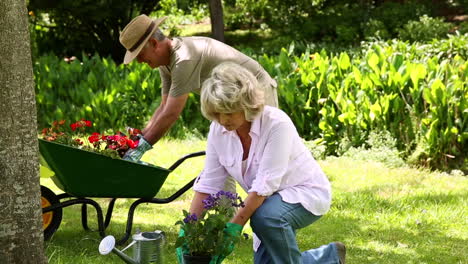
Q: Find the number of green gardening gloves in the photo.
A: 2